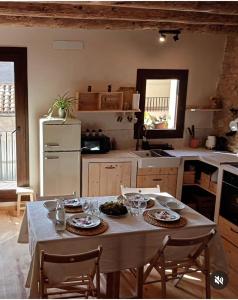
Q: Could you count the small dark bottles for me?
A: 2